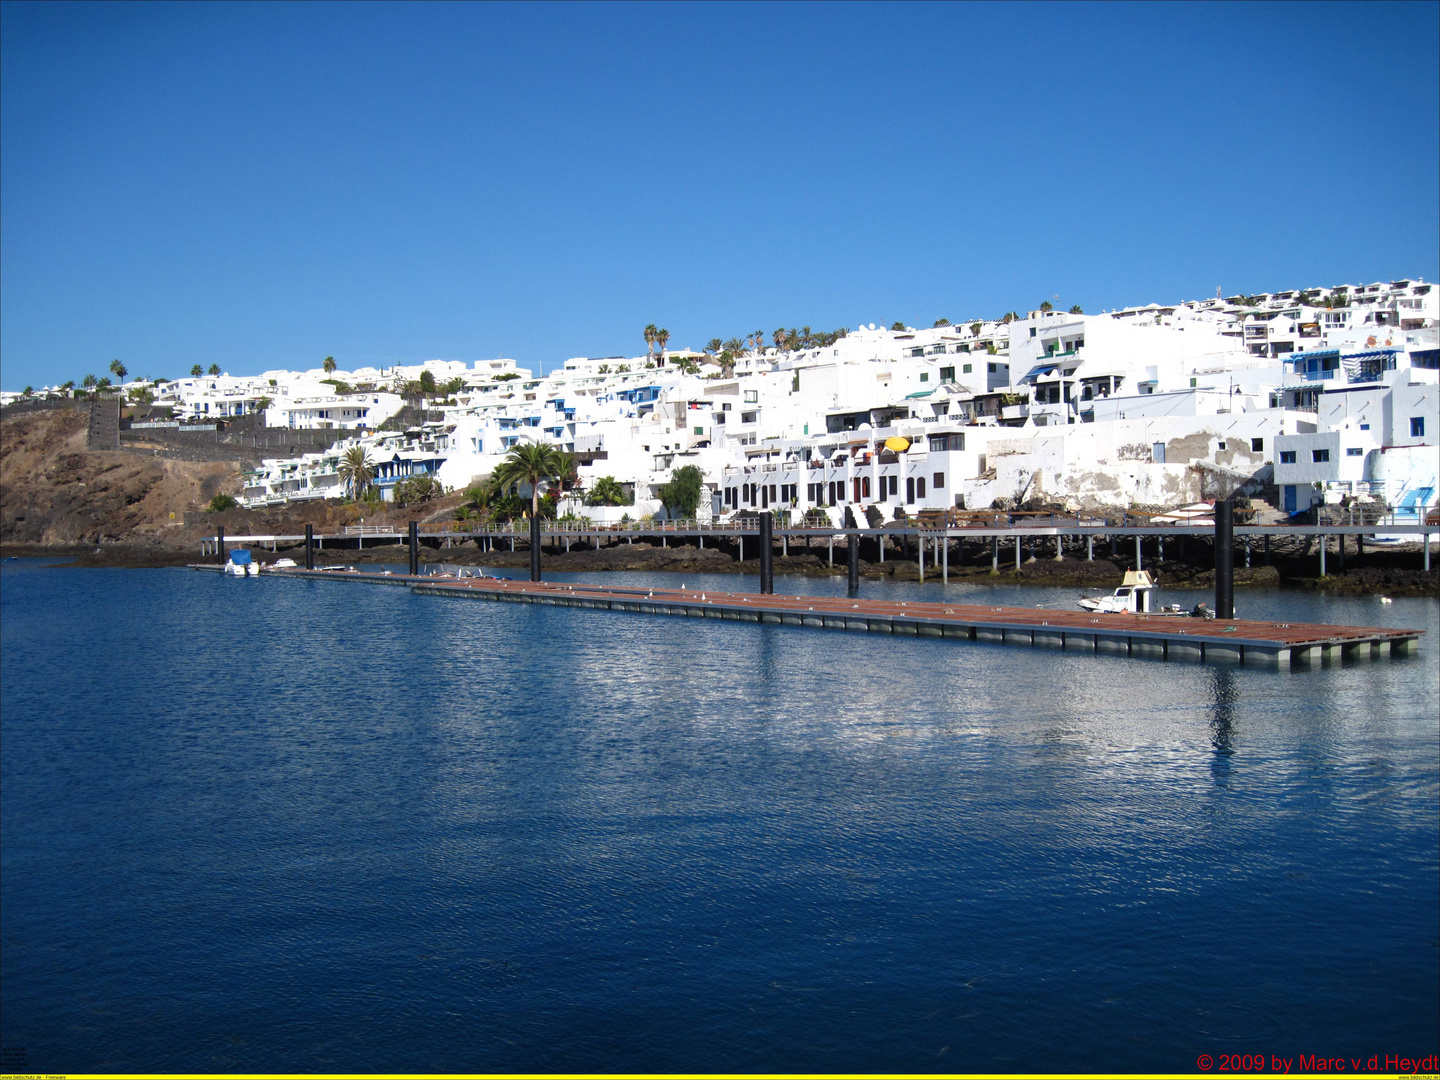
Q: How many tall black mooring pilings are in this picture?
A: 7